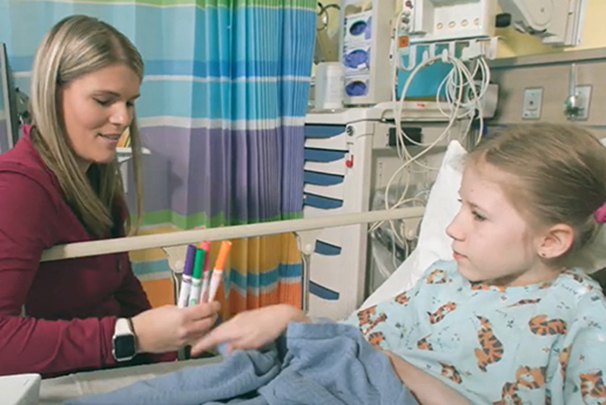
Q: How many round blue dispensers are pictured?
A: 3